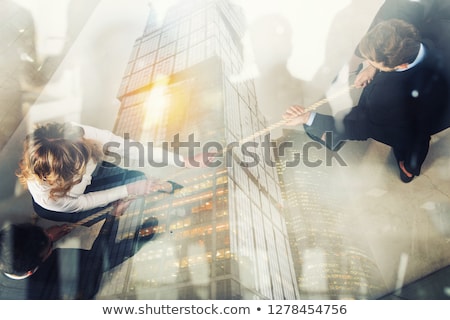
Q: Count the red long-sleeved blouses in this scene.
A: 0